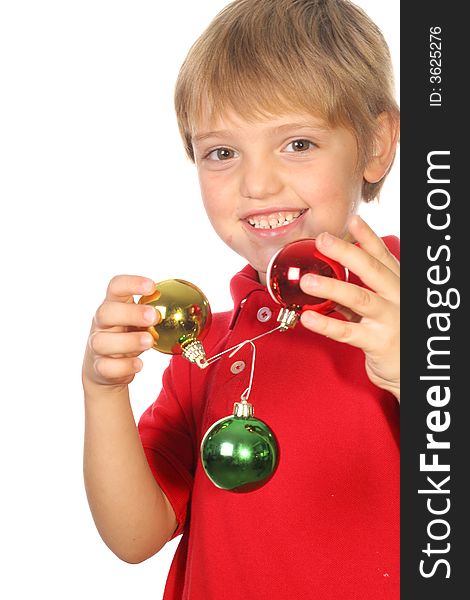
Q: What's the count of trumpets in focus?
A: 0